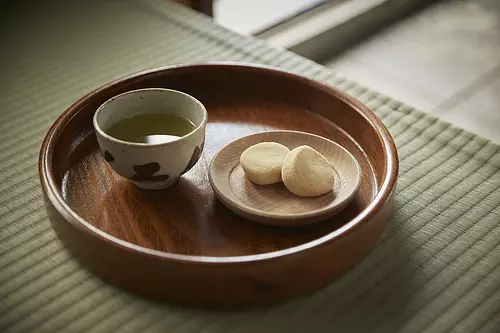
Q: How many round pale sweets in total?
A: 2